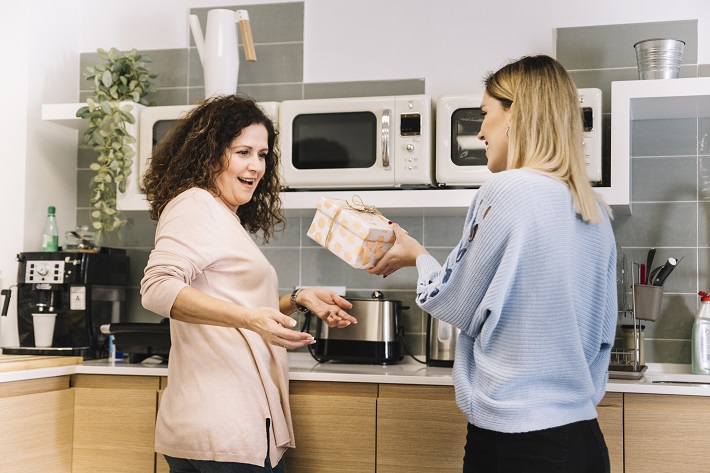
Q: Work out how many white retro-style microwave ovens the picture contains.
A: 3